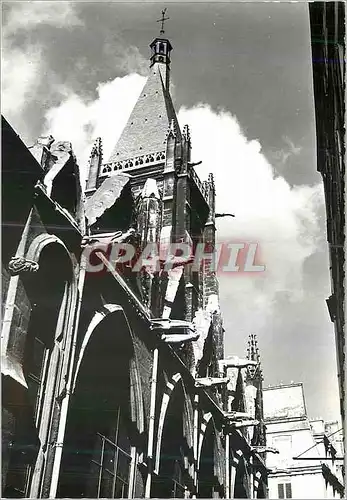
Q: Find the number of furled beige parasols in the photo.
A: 0